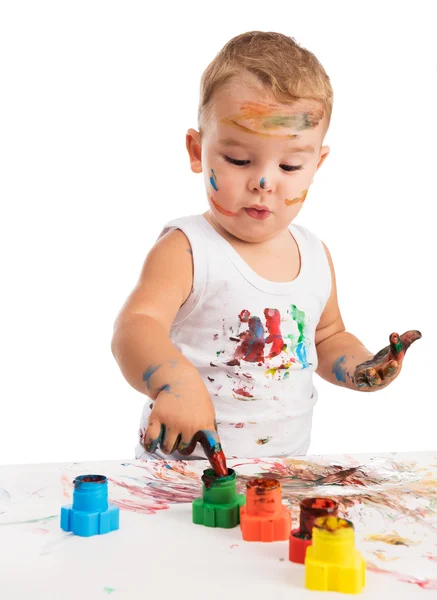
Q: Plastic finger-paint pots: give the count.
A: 5